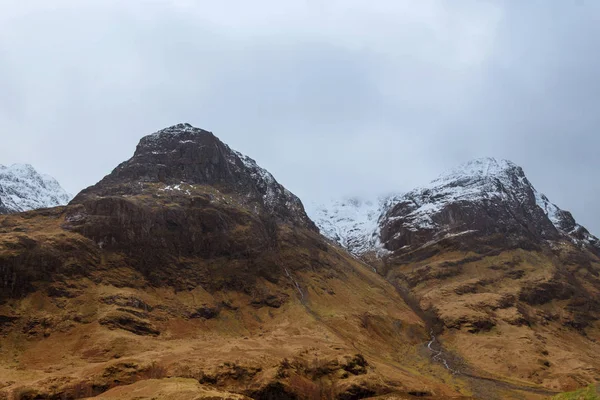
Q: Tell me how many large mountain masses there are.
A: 2